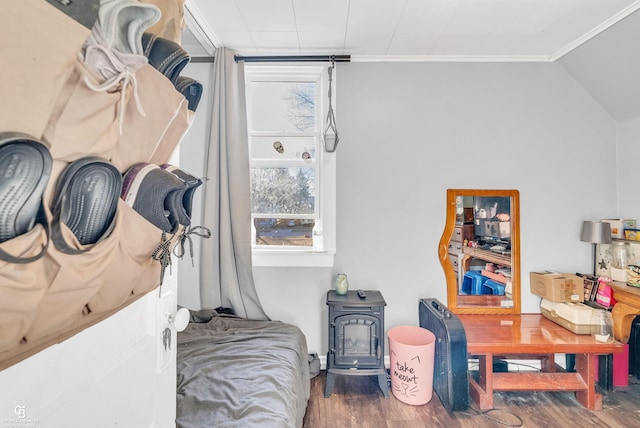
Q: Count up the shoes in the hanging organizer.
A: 7